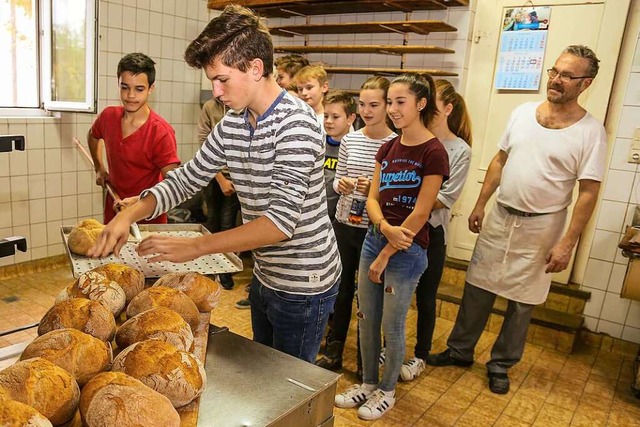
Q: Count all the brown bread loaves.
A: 12